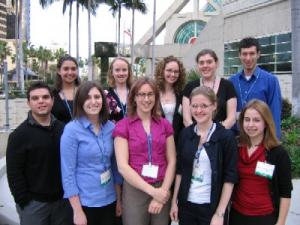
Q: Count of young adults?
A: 10